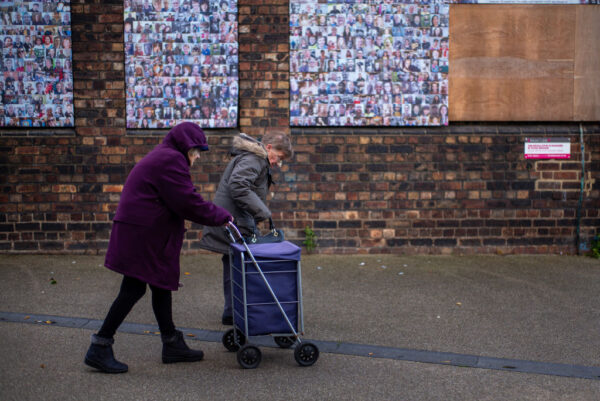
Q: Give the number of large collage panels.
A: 3